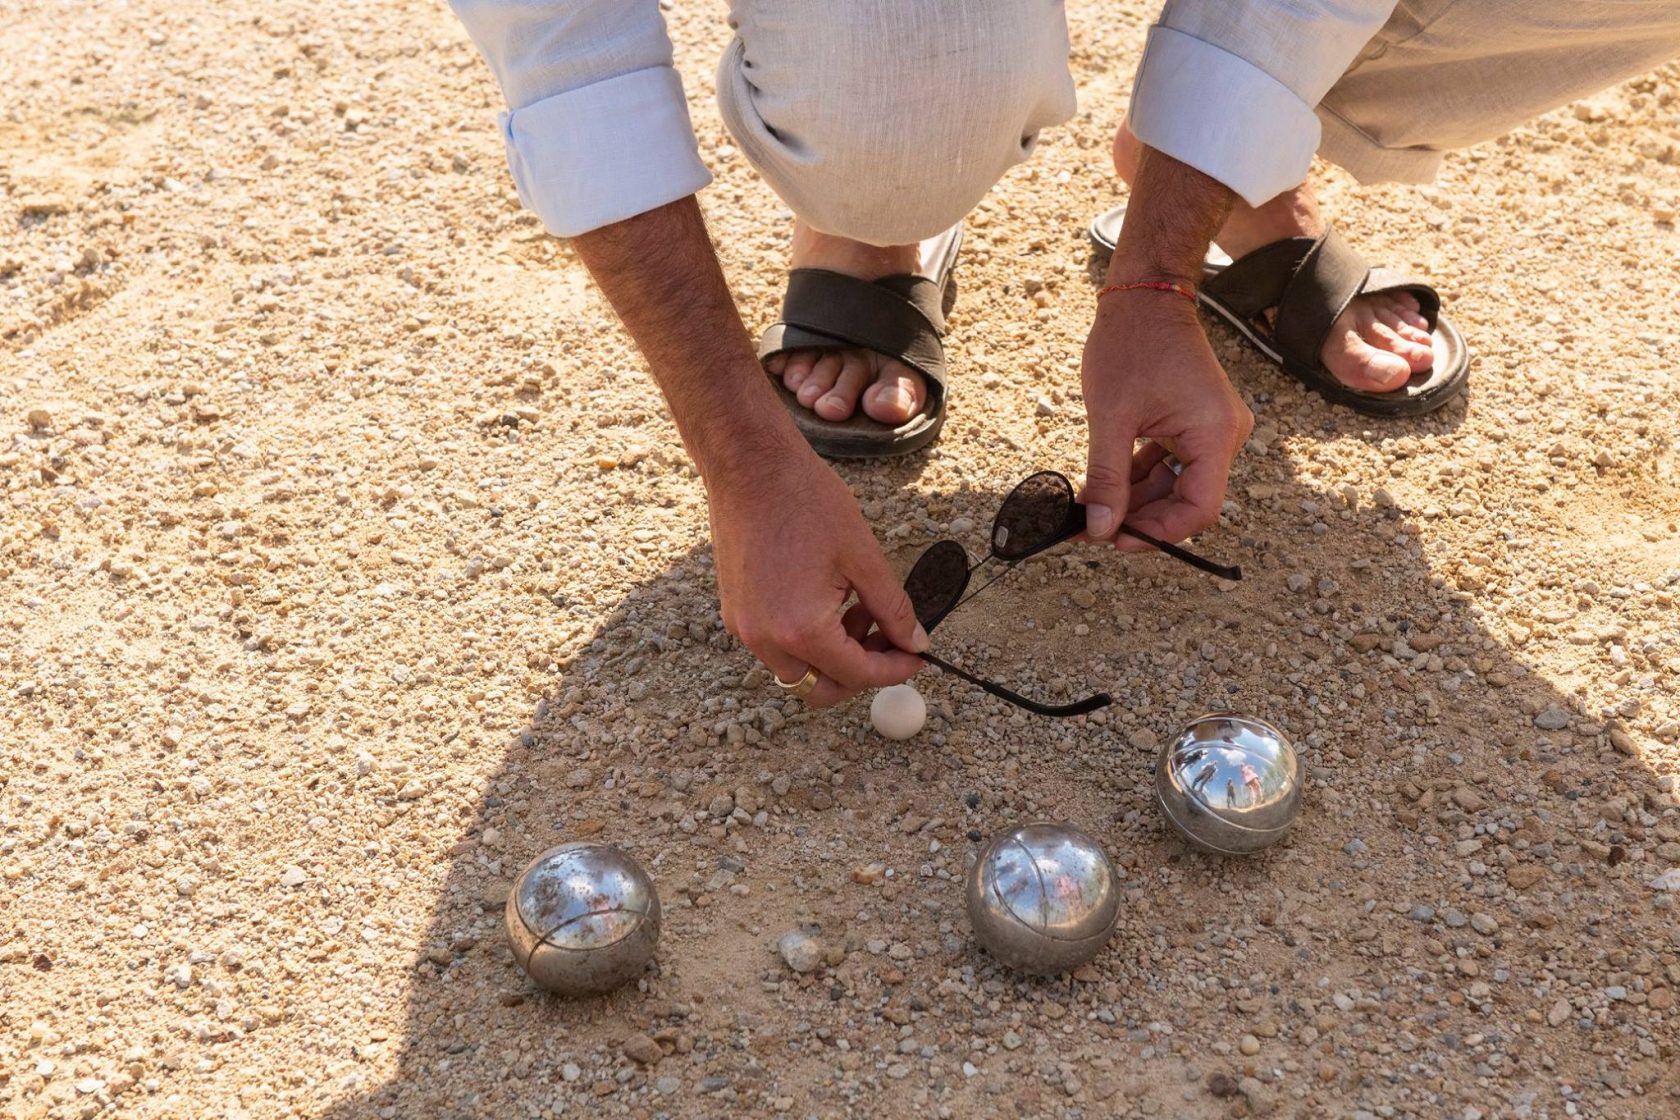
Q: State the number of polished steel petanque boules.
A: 3